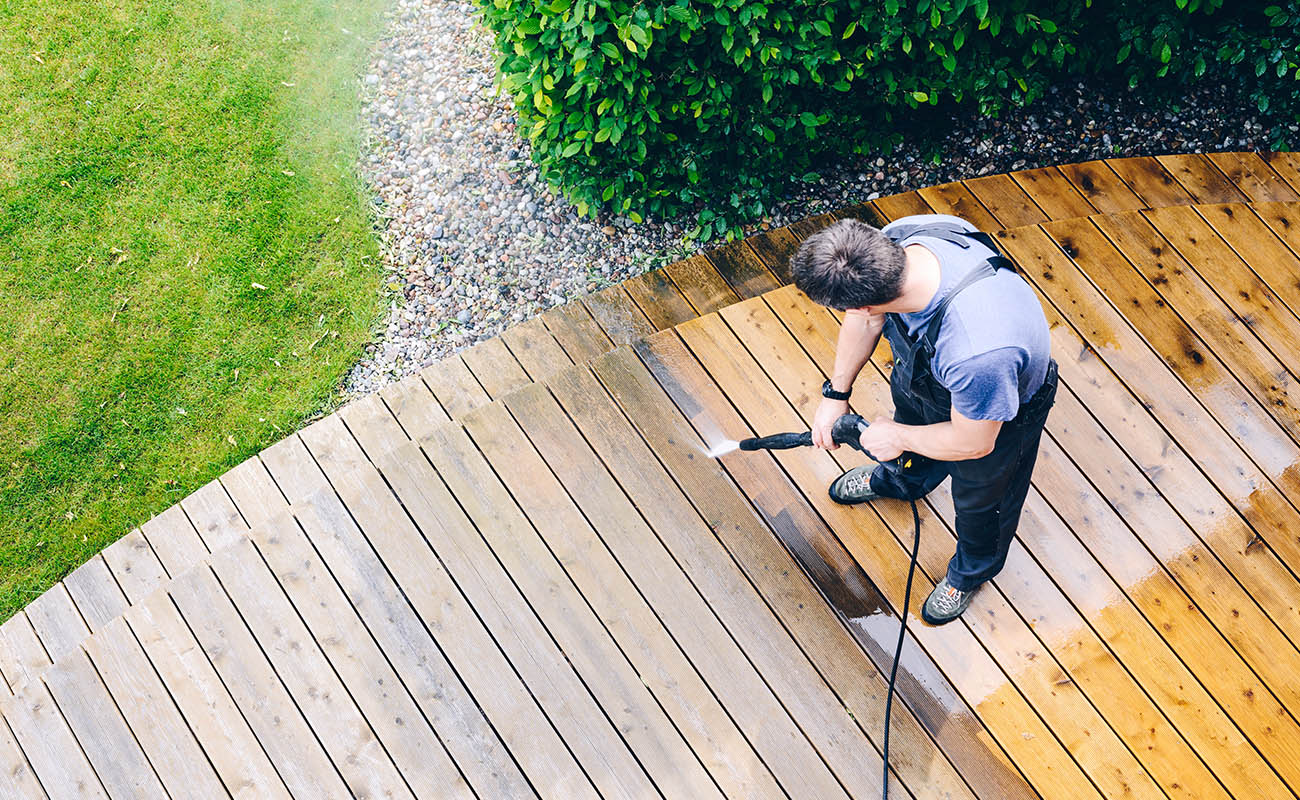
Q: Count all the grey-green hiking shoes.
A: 2